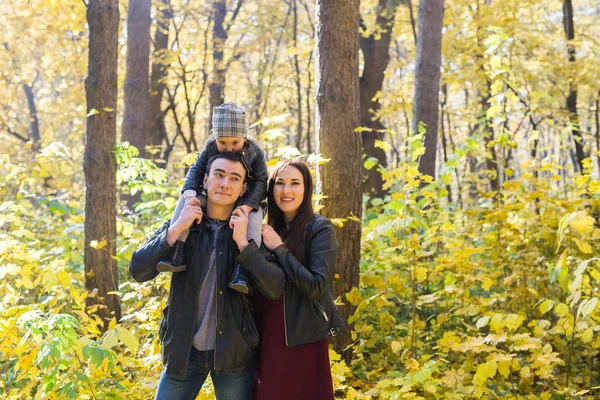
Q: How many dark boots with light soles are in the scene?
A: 2